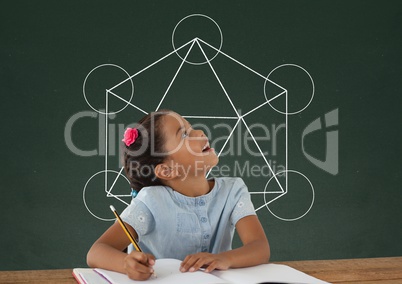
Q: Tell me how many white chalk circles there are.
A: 5